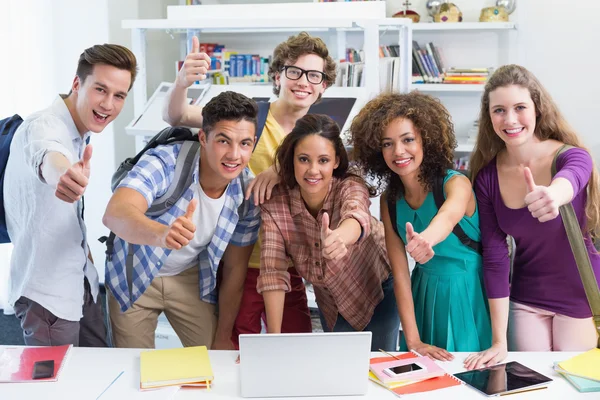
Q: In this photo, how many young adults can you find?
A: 6